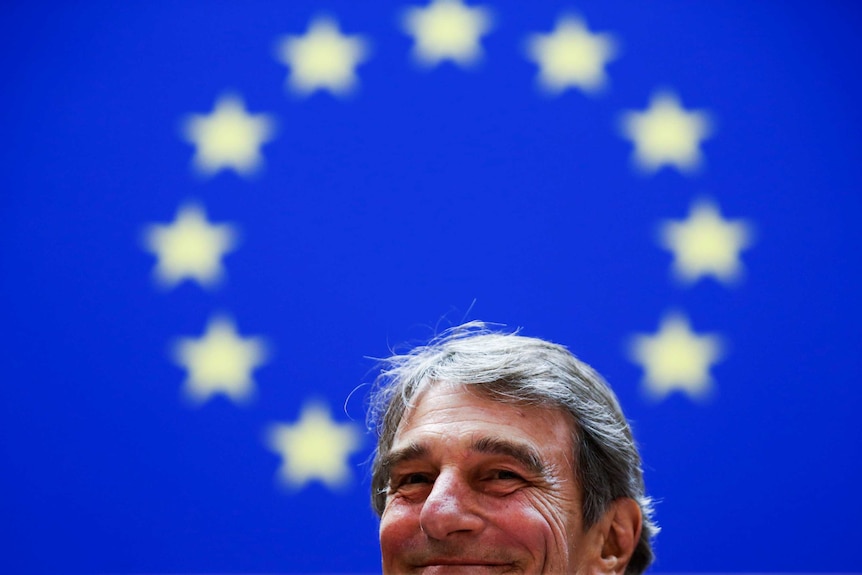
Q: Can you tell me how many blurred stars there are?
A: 10